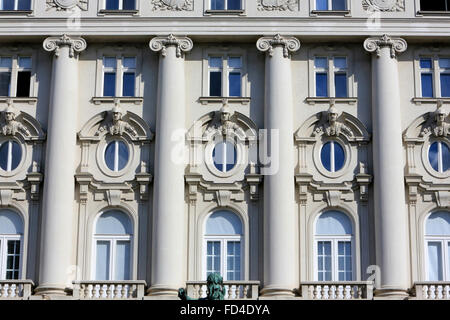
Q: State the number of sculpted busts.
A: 5